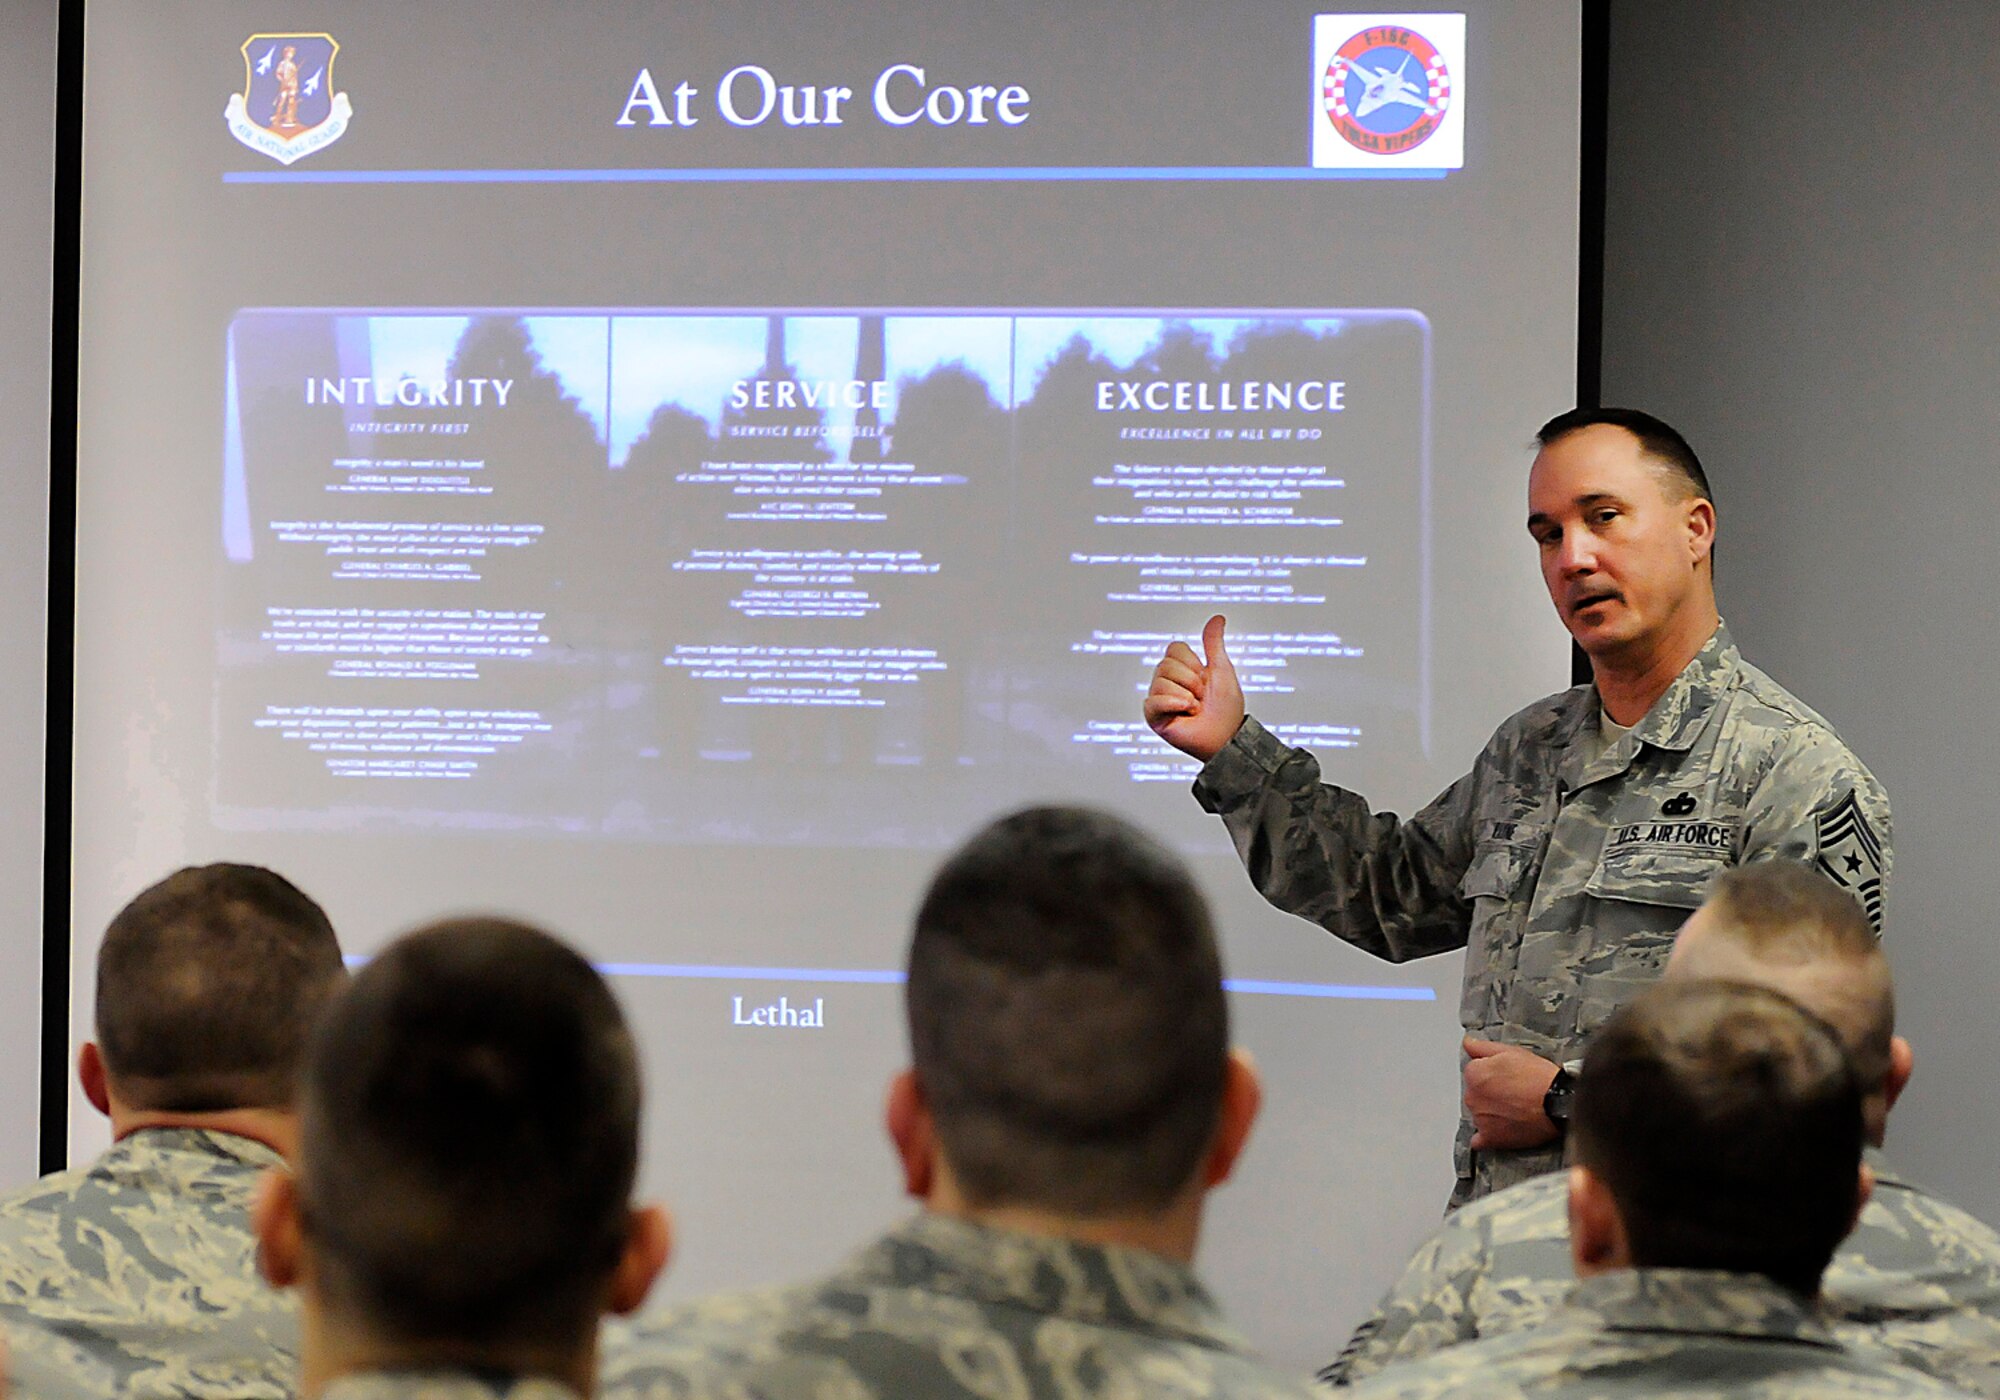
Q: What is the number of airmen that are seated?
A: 5